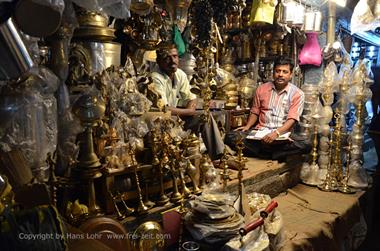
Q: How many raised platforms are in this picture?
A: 2